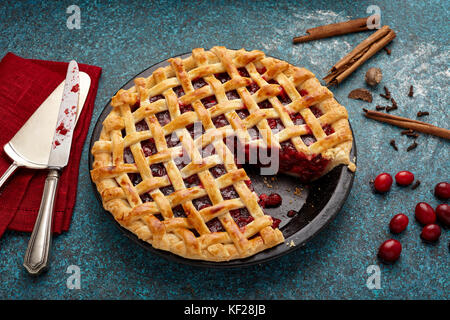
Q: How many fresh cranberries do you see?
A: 8